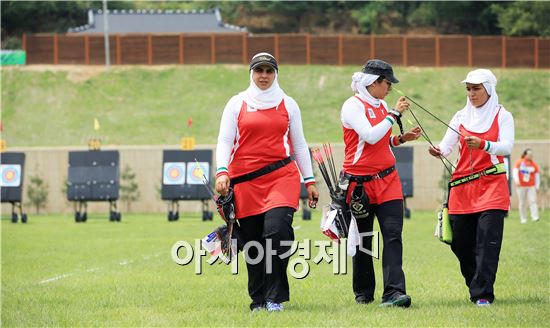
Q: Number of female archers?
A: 3